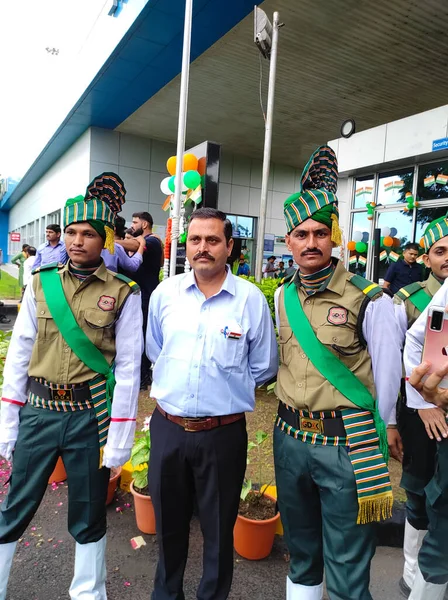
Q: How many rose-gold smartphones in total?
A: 1